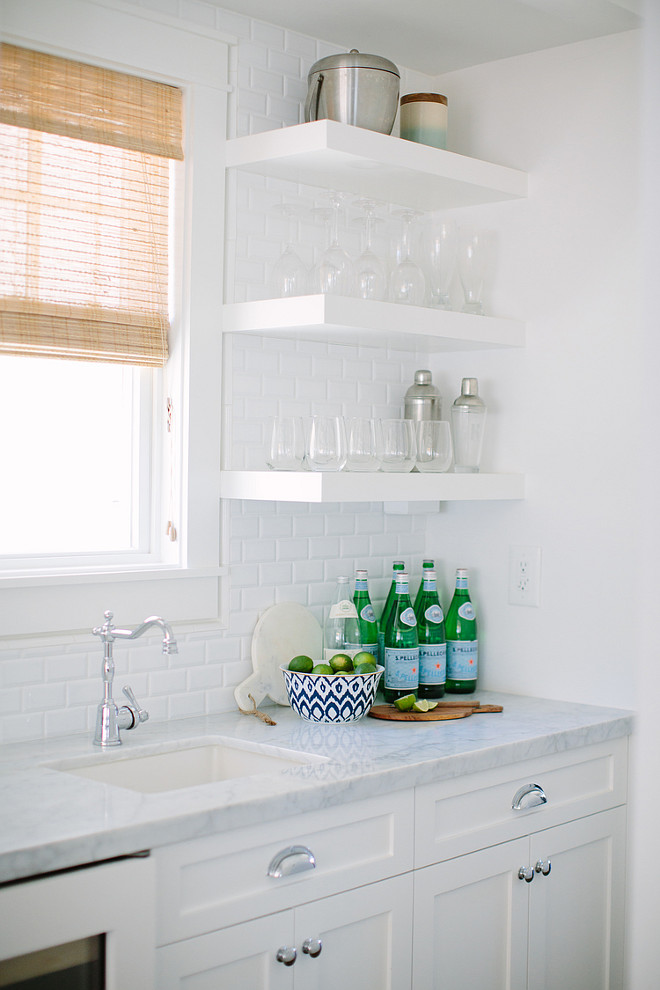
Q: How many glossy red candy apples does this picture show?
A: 0